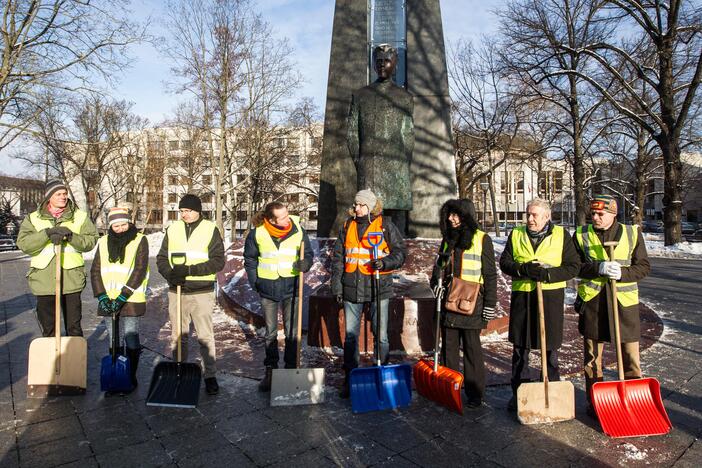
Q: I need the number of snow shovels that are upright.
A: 8